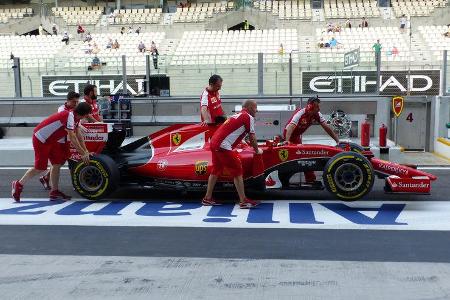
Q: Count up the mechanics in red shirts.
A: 6